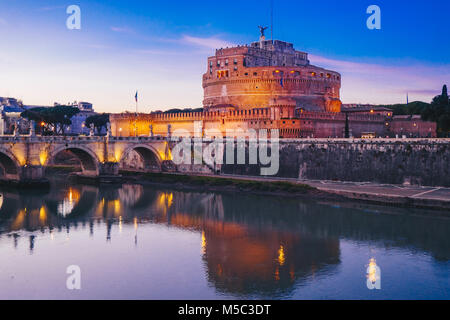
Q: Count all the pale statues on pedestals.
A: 6